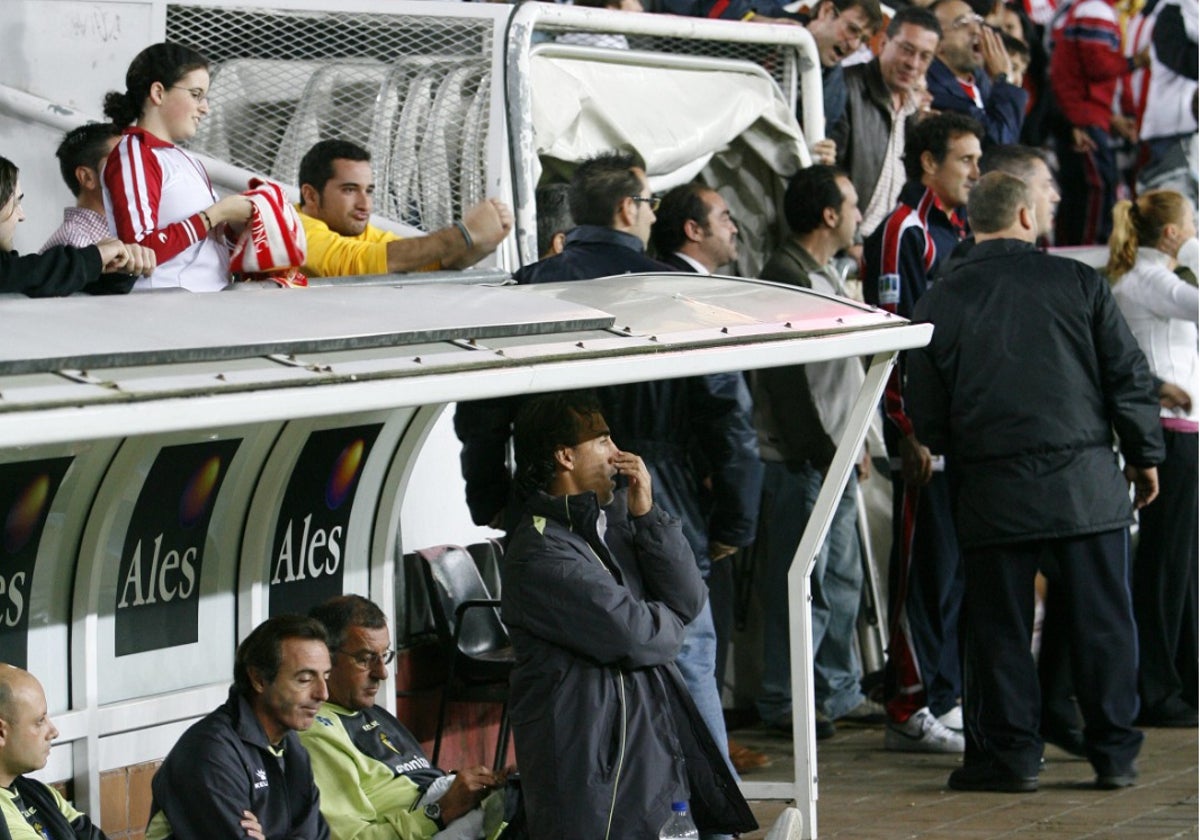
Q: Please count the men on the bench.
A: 3